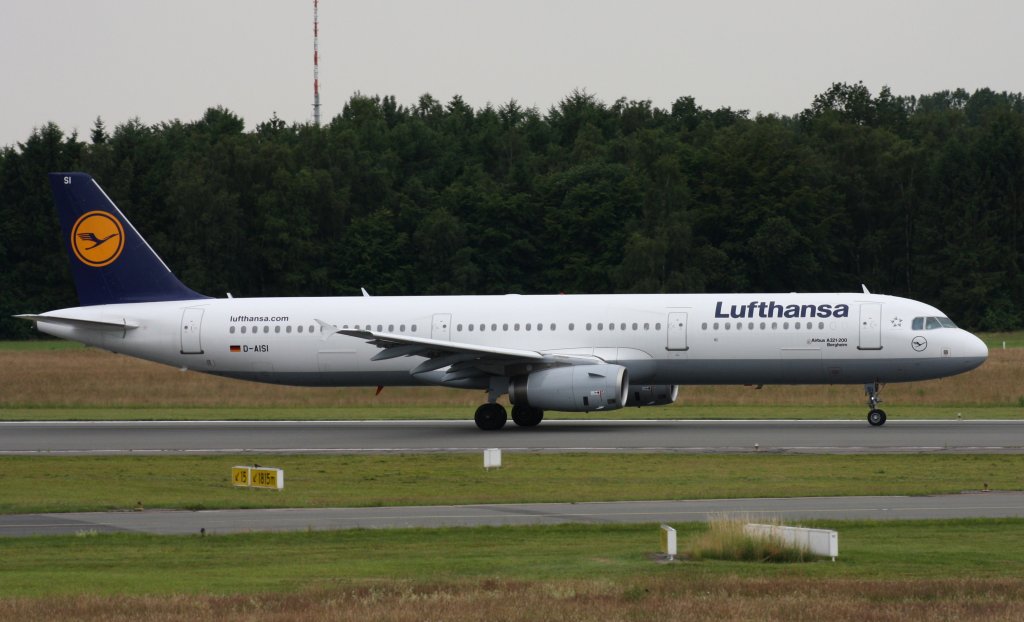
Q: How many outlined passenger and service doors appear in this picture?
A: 4